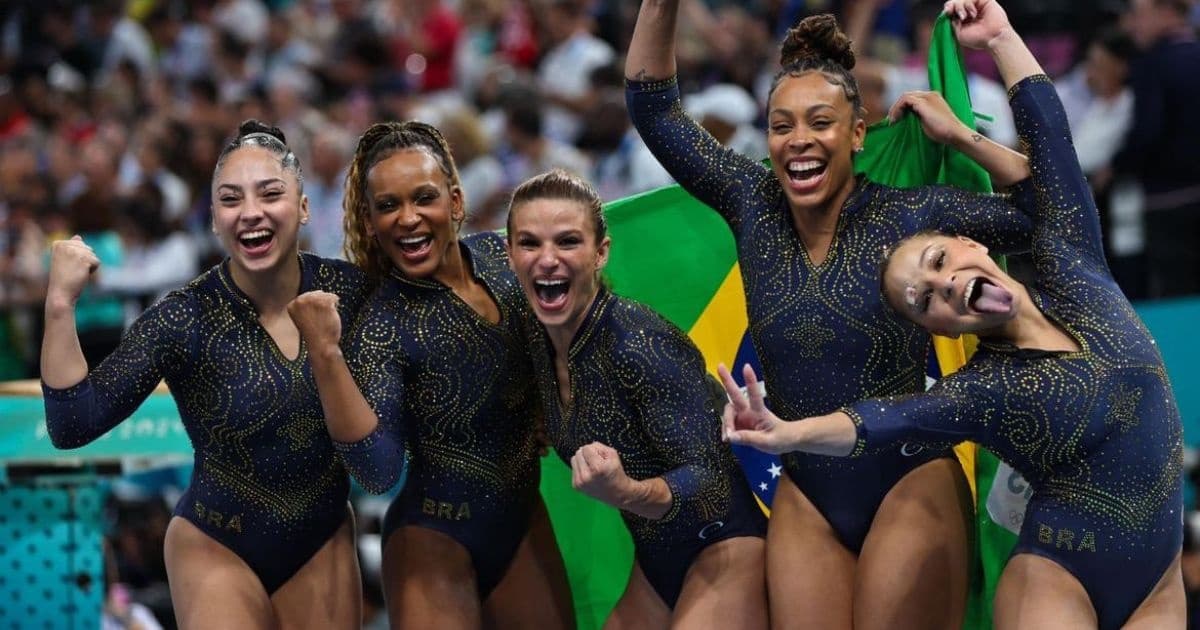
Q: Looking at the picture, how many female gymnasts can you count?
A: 5